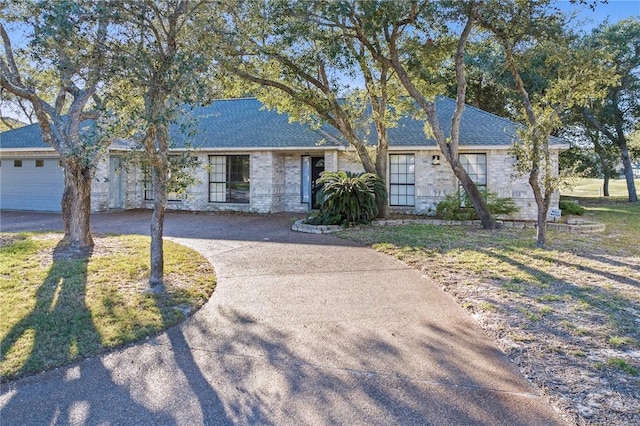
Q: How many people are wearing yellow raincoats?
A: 0